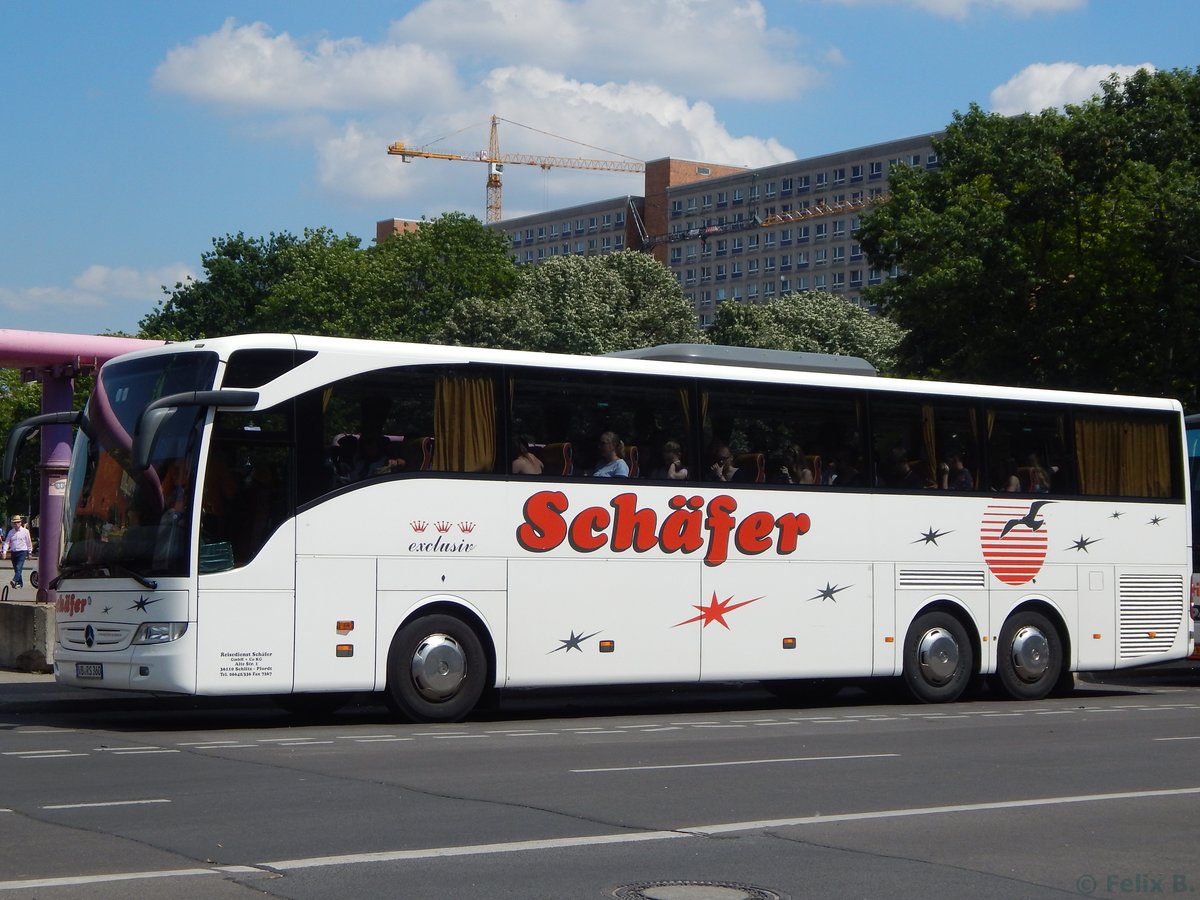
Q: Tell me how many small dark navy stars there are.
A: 8